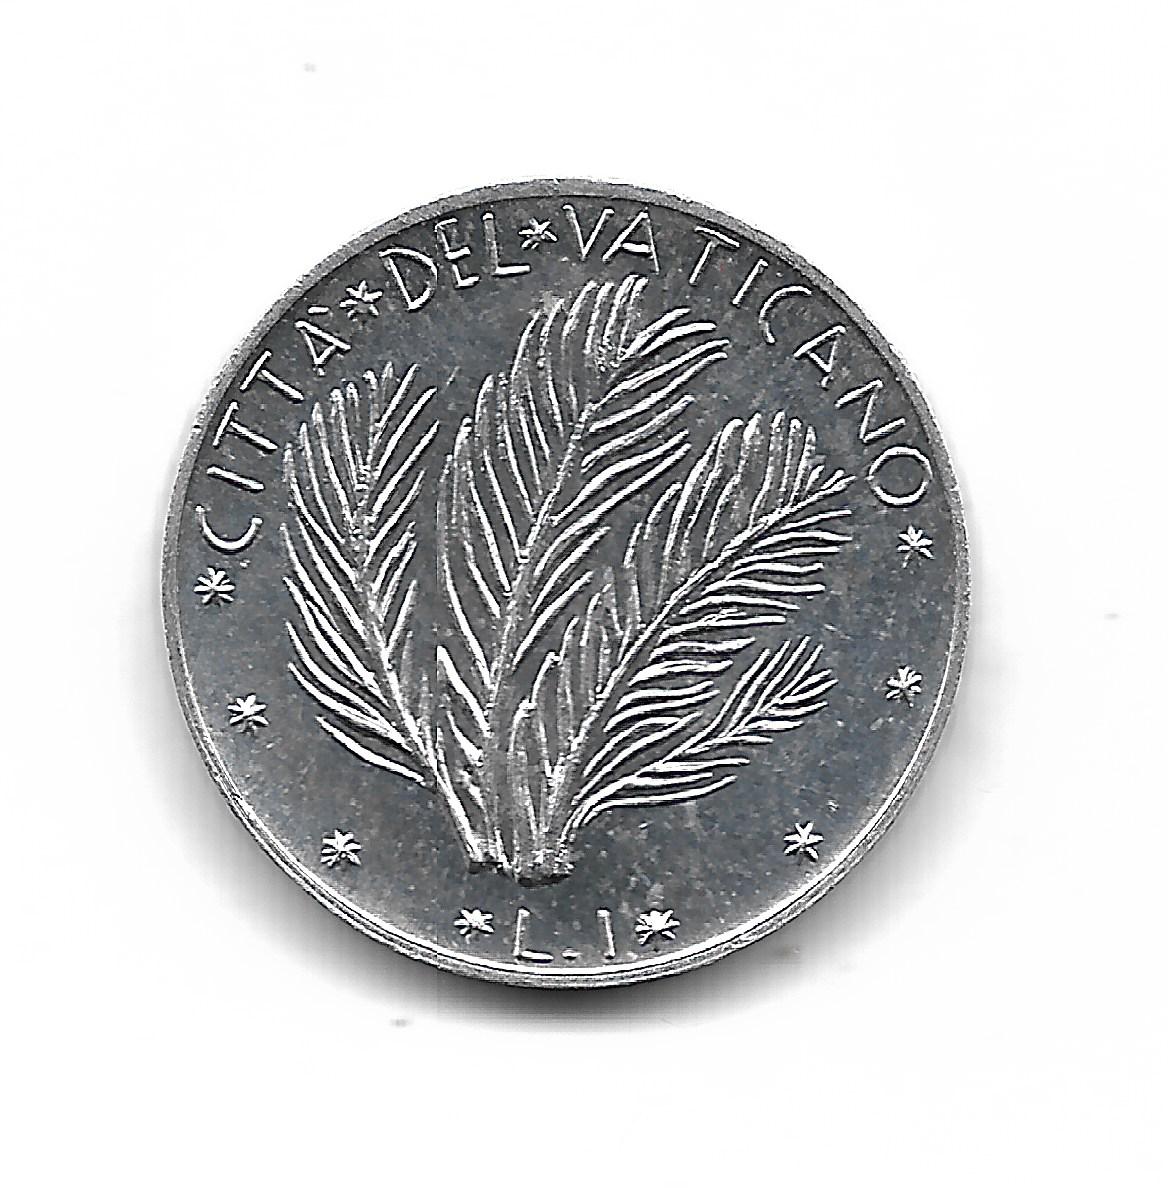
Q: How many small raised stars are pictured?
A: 10